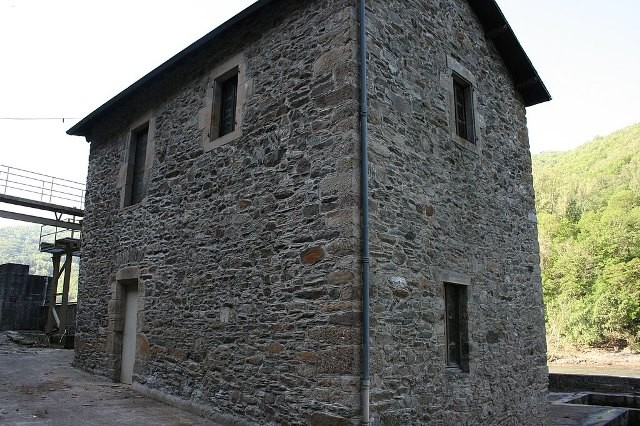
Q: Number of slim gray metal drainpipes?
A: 1